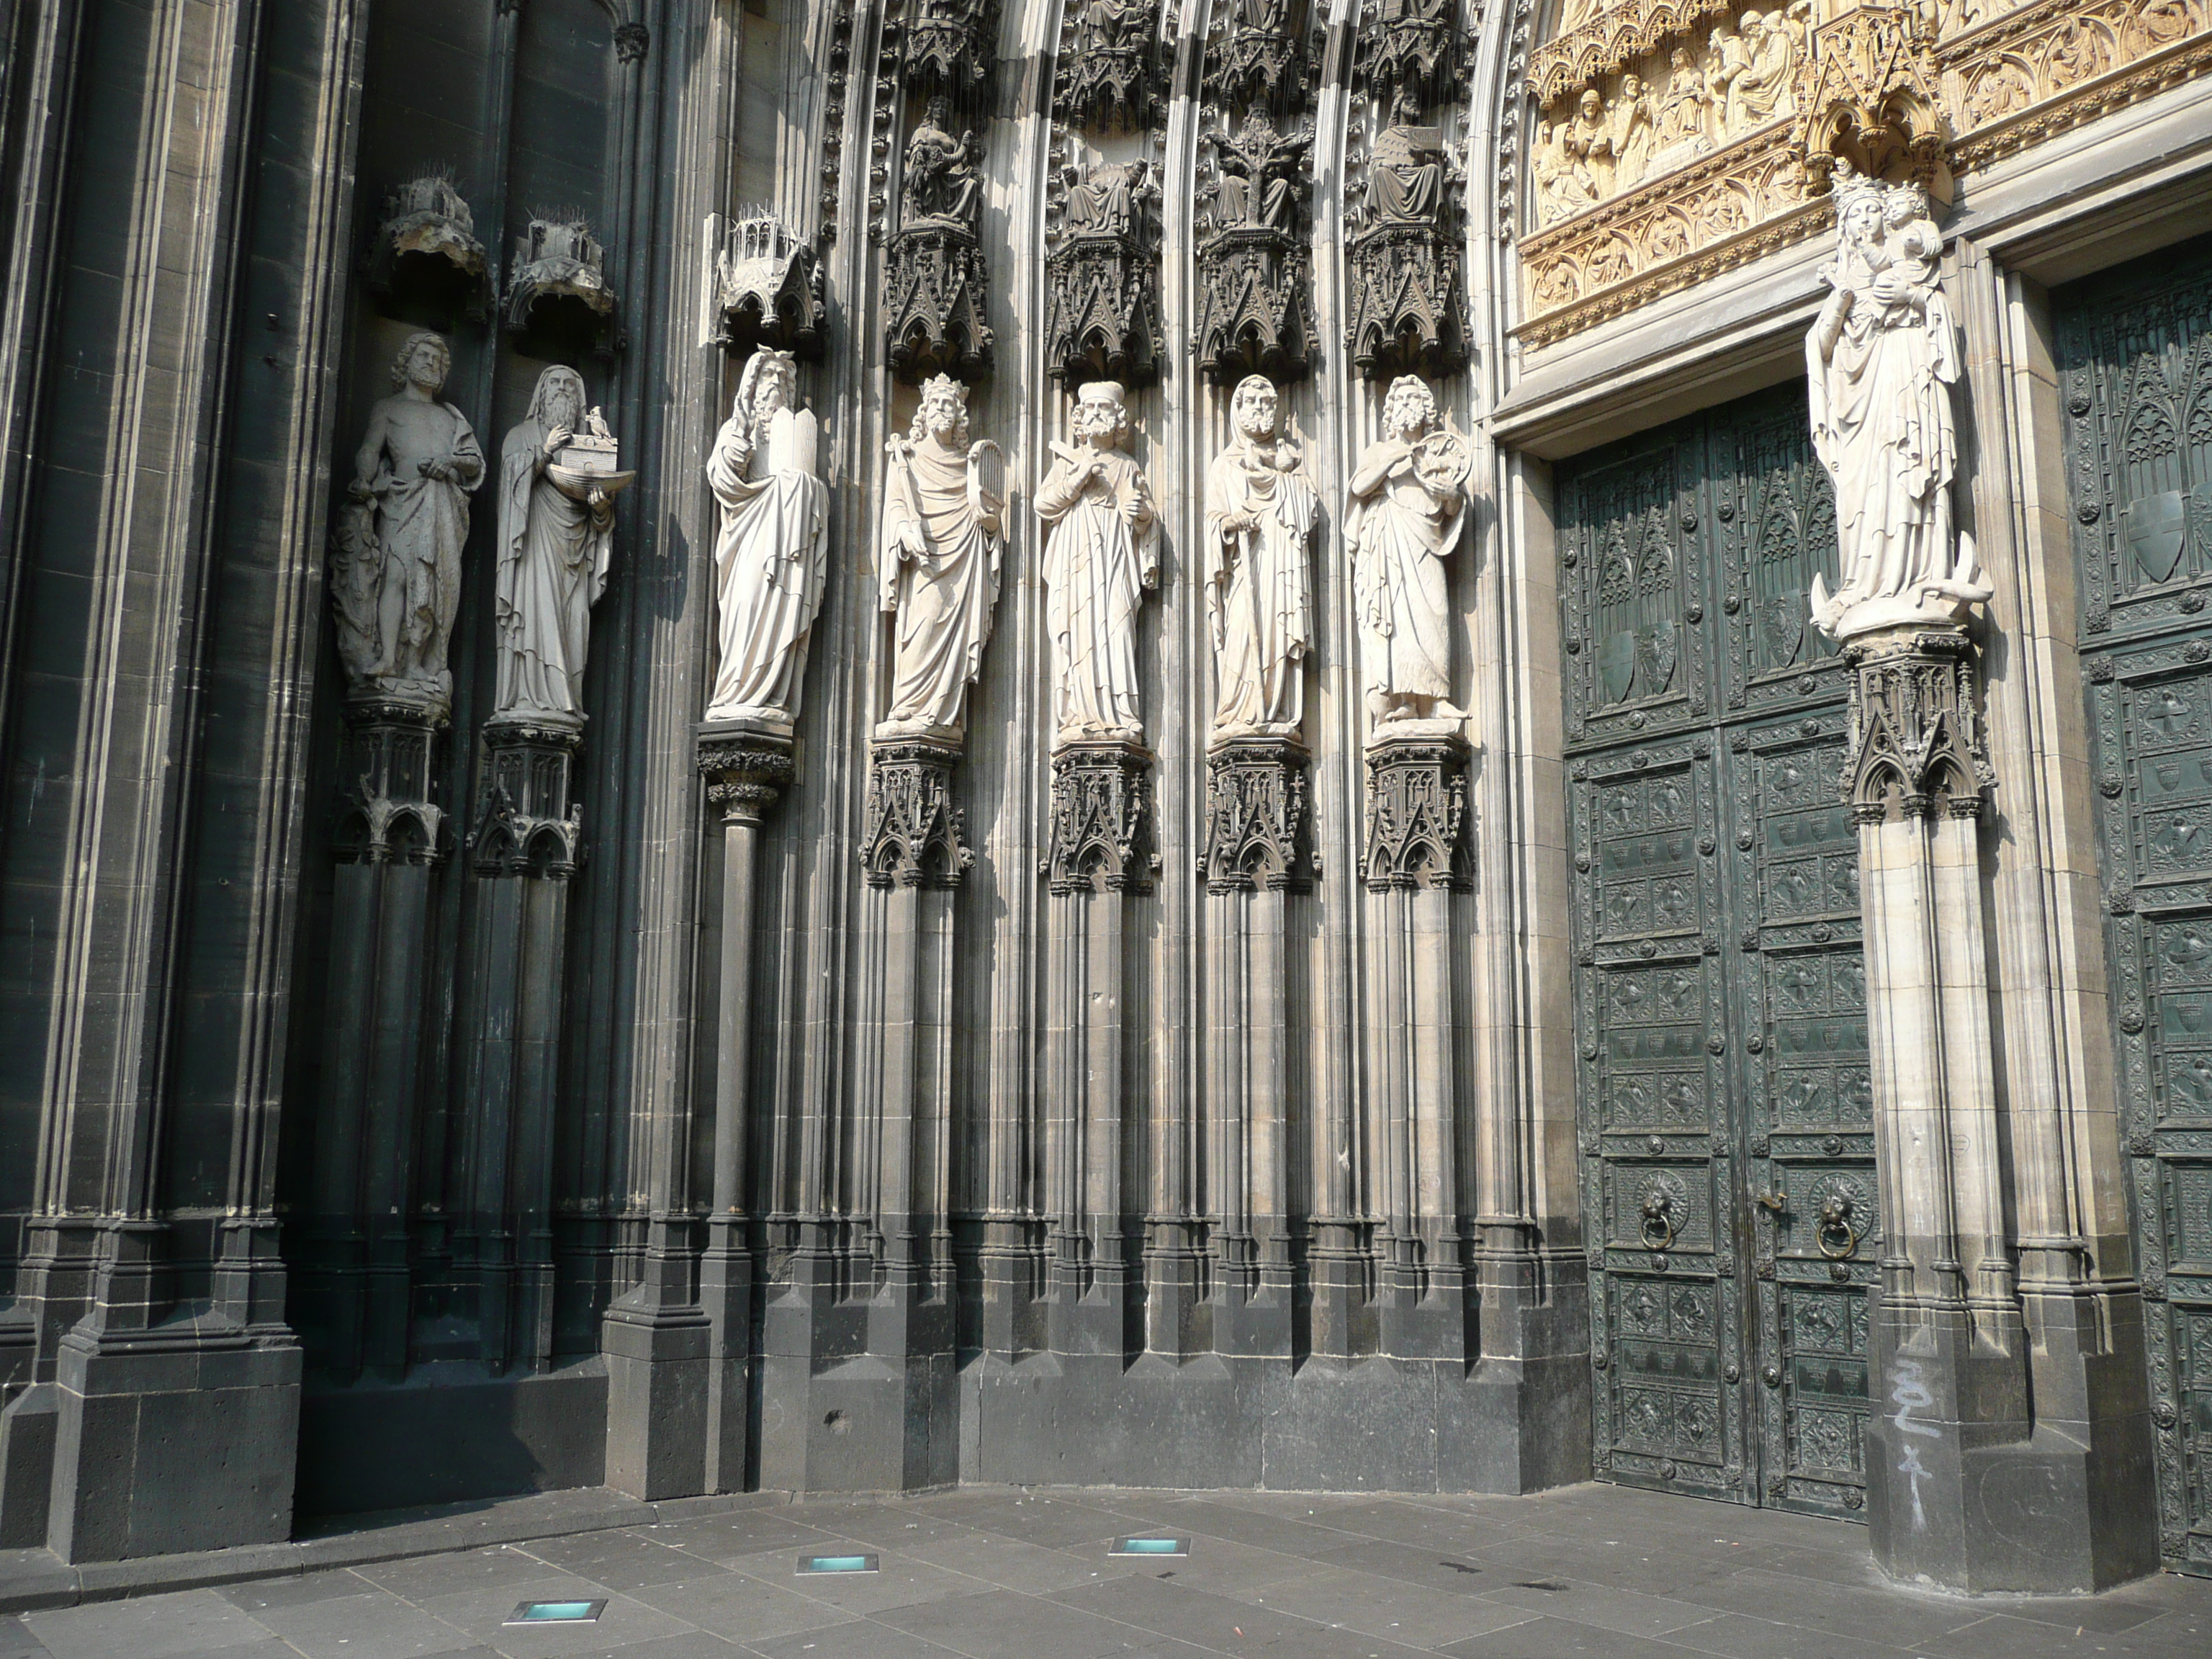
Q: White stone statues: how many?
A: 8